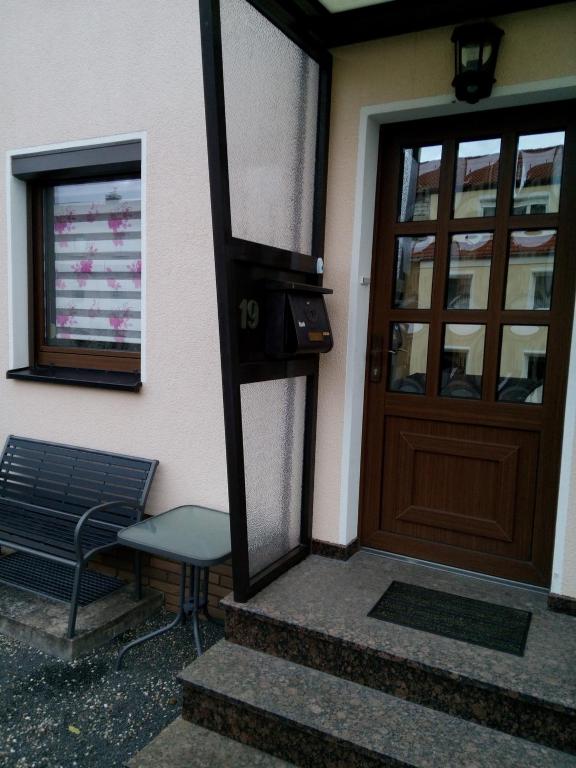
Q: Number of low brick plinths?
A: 1